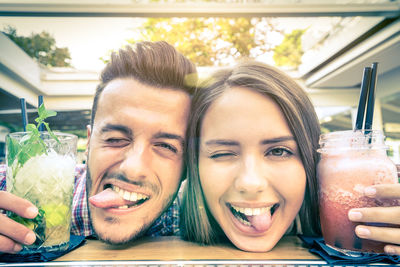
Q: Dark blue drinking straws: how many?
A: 4